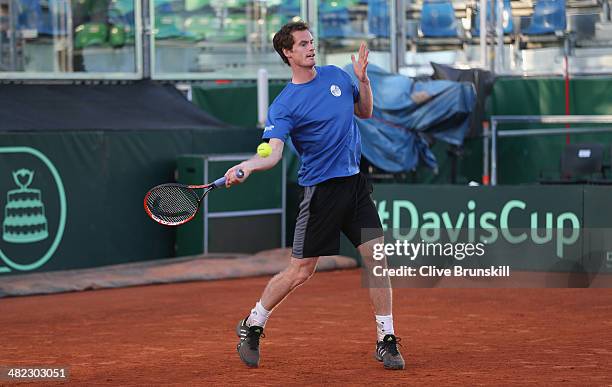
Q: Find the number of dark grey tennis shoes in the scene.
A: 2